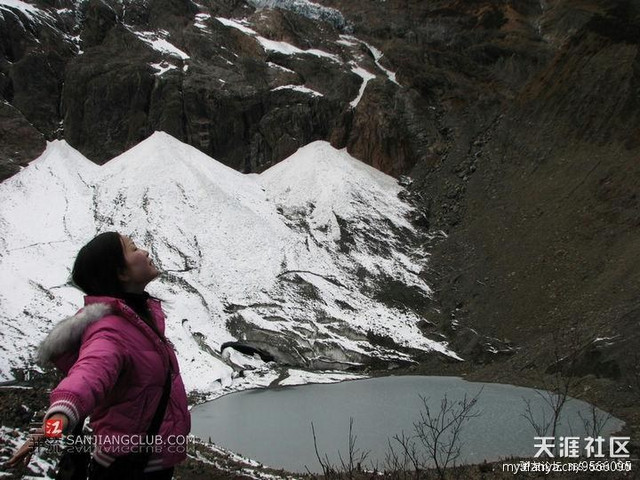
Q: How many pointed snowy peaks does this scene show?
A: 3